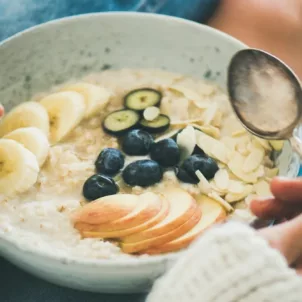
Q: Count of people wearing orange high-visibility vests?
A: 0